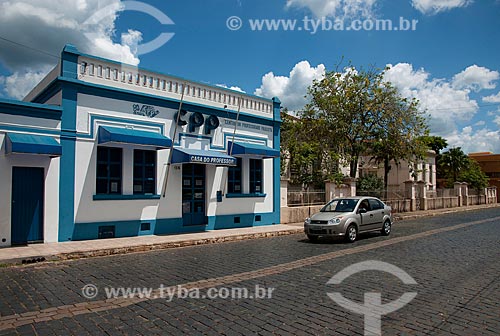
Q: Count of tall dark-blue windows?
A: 4